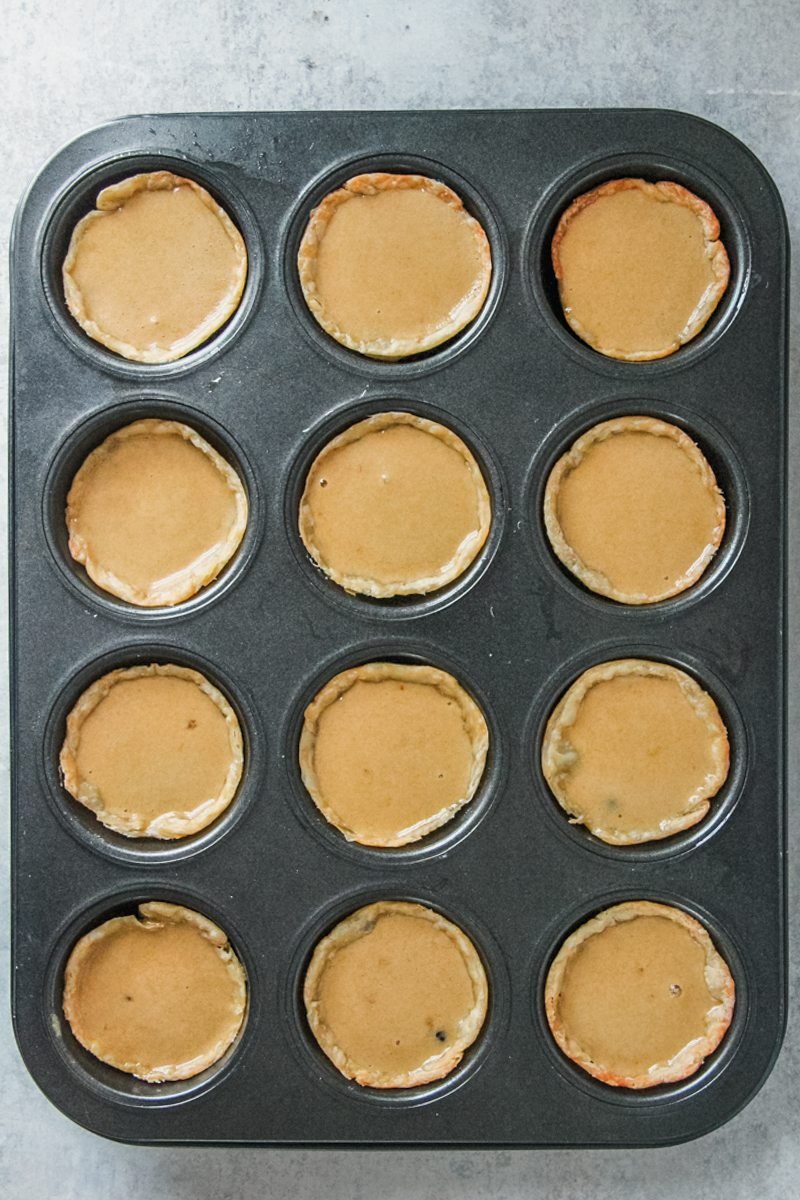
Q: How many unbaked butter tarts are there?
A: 12